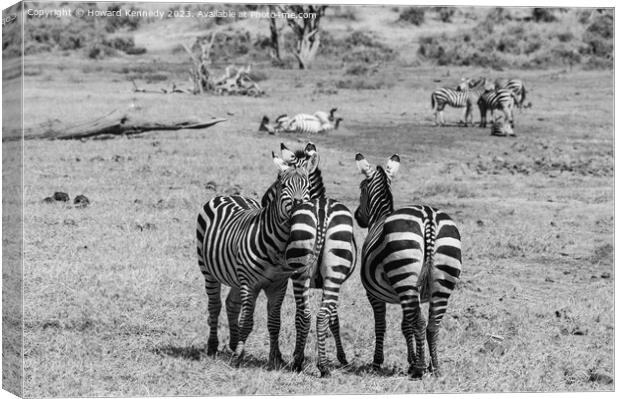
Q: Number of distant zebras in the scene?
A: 4